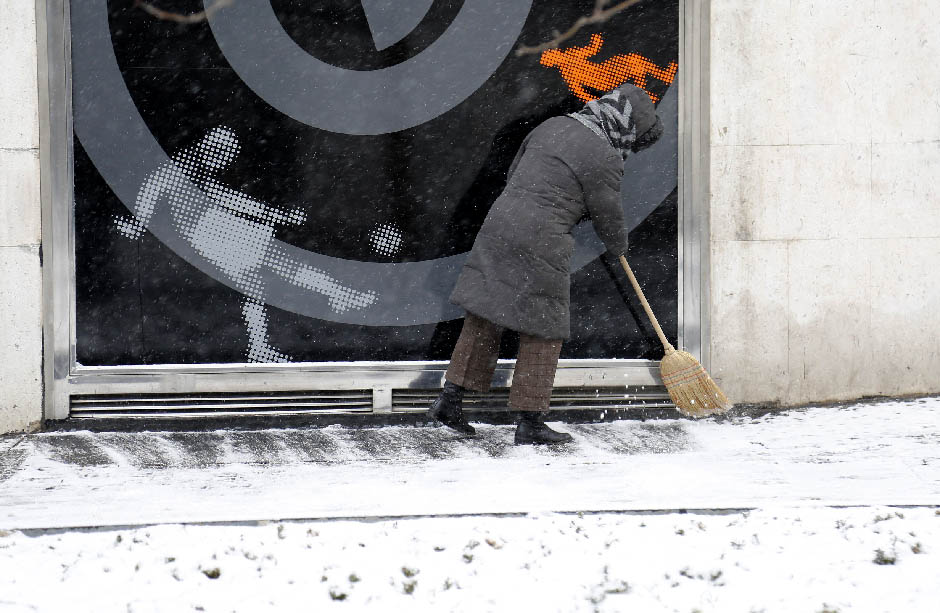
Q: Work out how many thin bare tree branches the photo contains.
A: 2